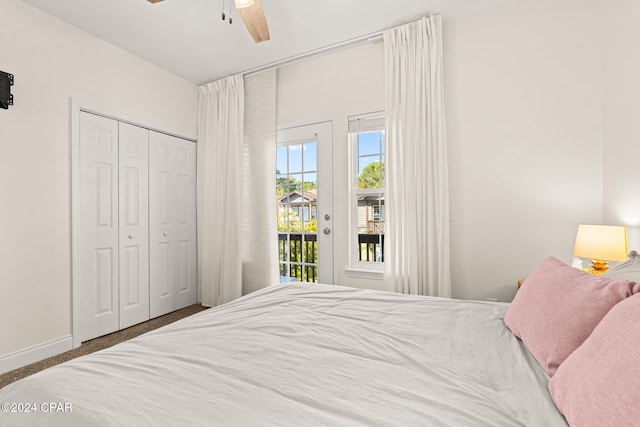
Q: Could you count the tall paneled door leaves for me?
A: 4